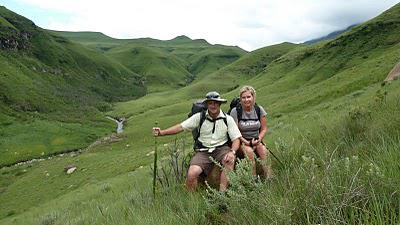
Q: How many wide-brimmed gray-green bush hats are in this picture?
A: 1